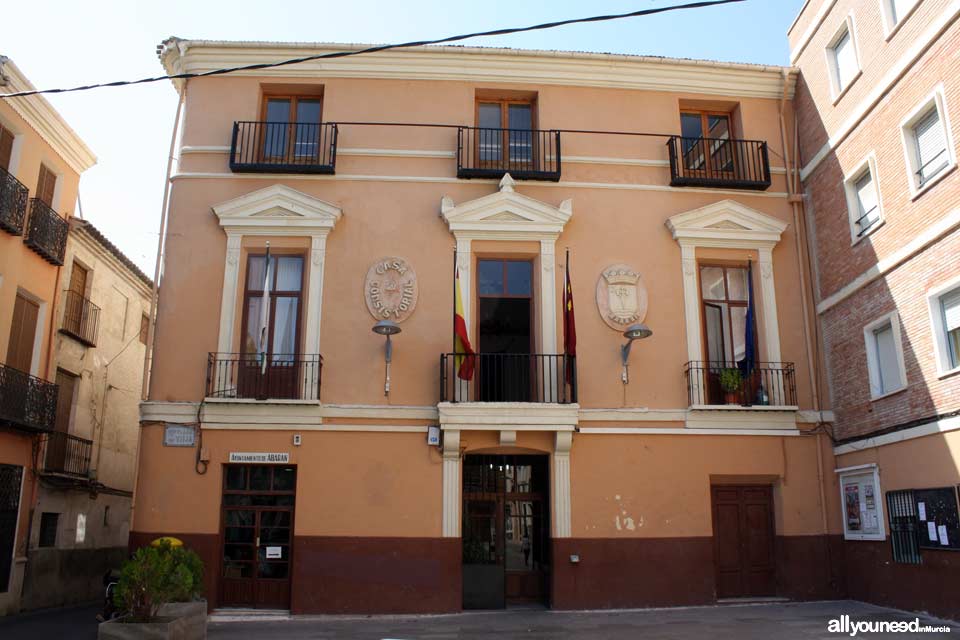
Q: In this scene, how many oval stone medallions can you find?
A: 2